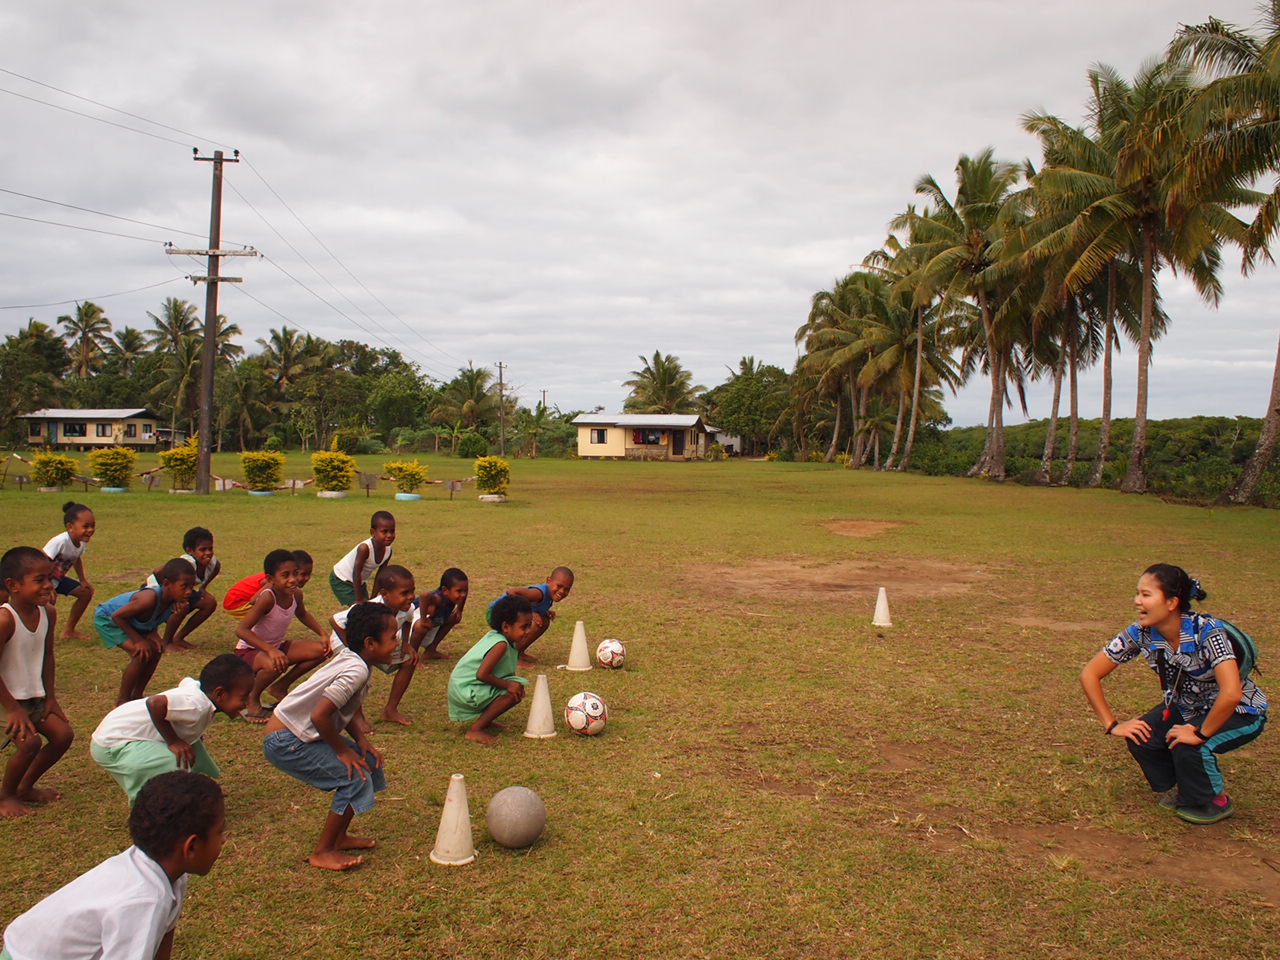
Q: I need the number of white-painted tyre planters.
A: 4